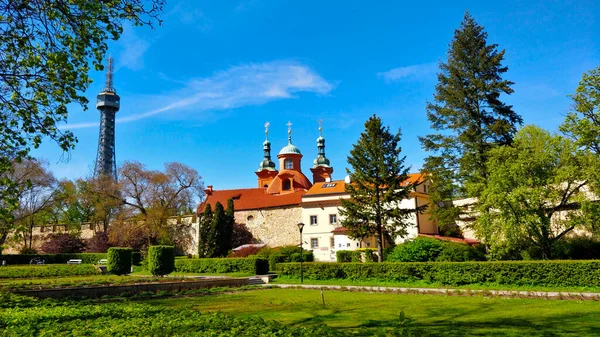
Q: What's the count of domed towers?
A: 3